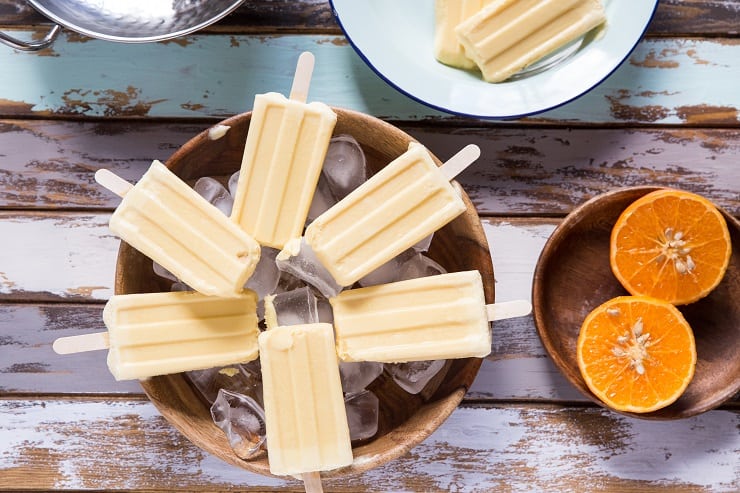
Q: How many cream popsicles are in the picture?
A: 8